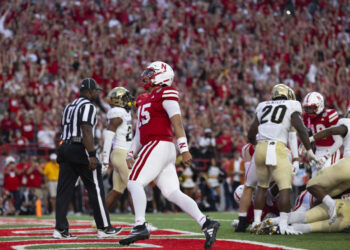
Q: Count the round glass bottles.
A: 0